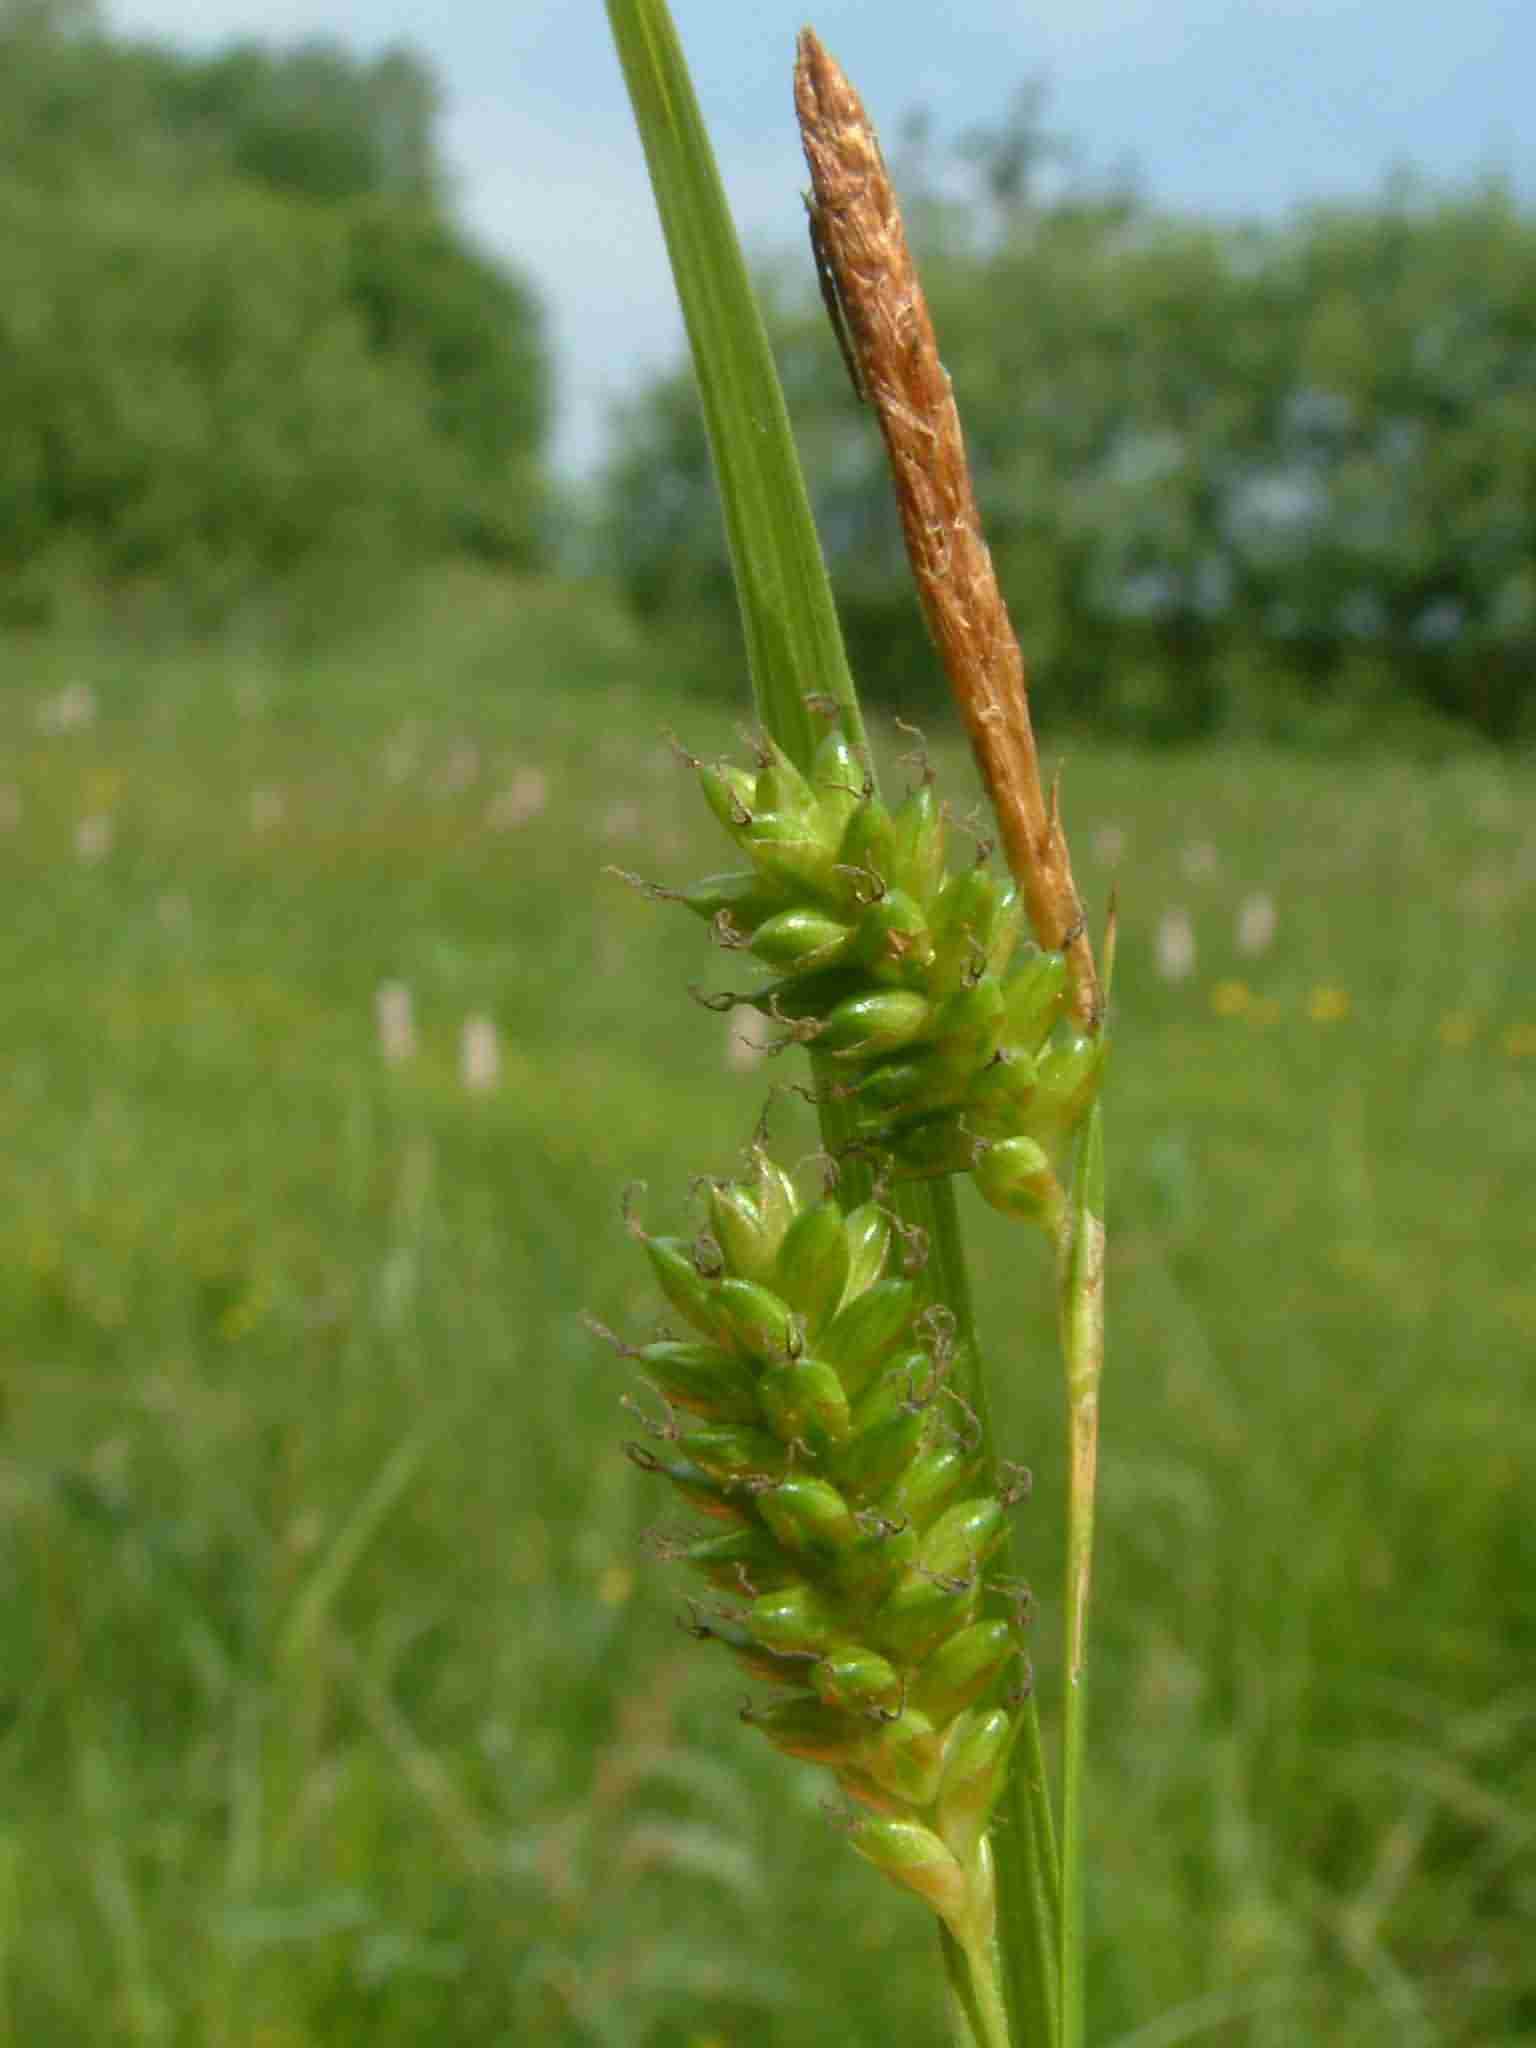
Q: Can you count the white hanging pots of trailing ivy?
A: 0